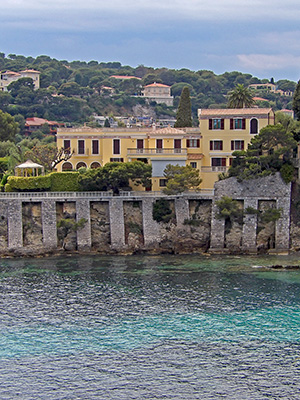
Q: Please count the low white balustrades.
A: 1